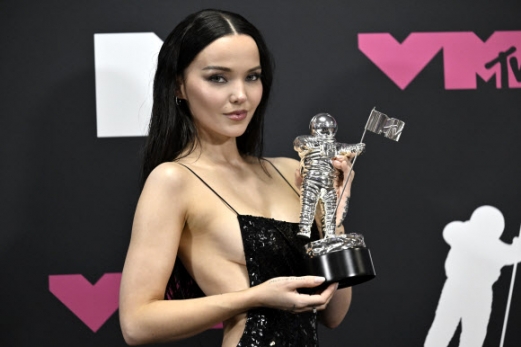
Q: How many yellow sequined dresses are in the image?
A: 0